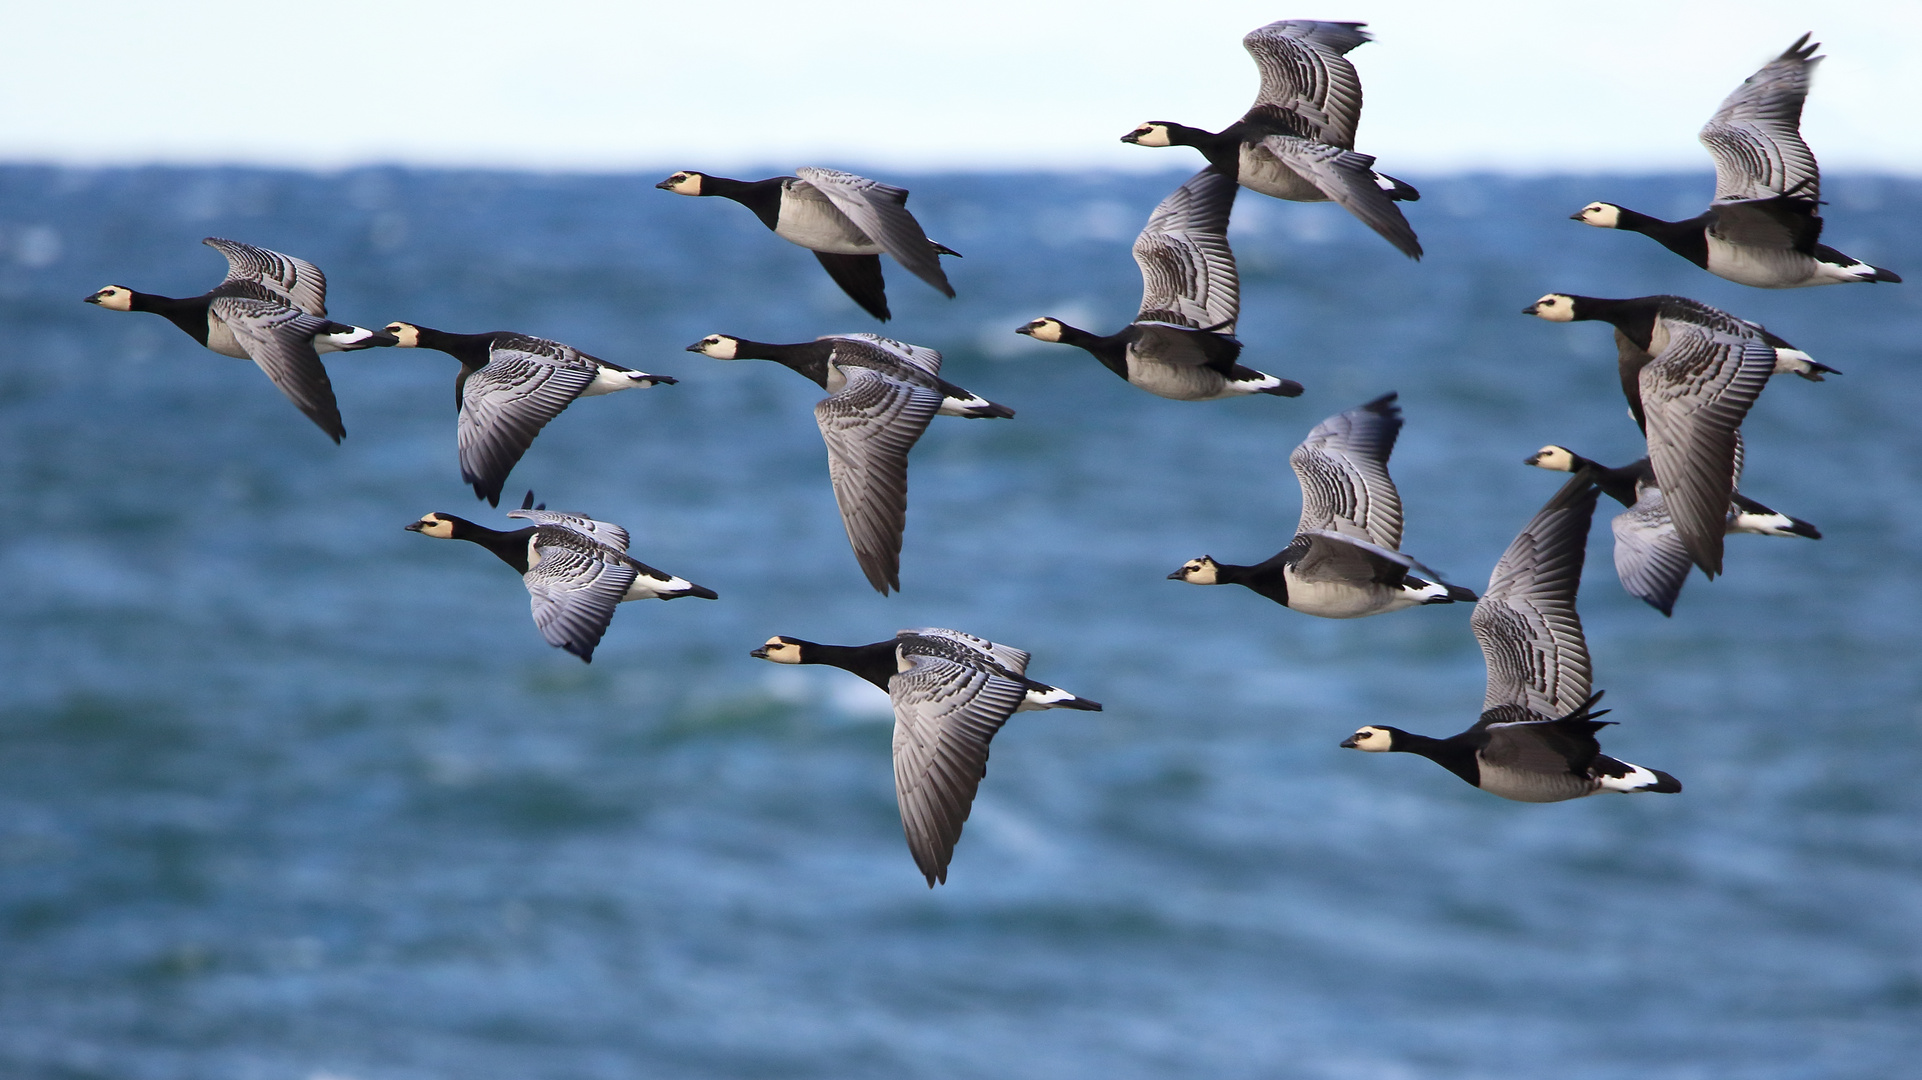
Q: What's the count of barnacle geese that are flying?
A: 13